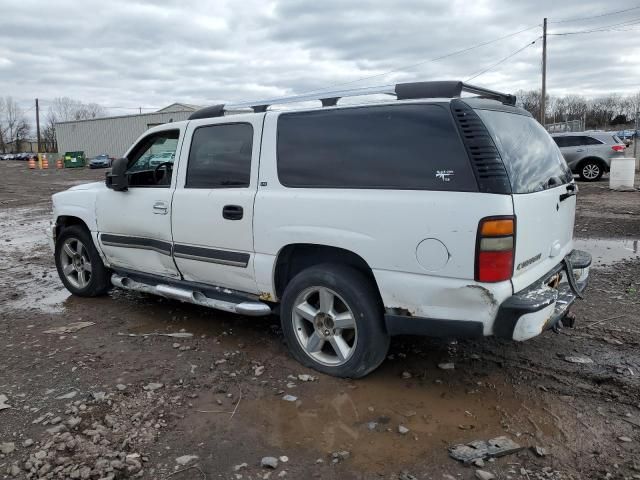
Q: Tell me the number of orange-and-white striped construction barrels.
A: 3